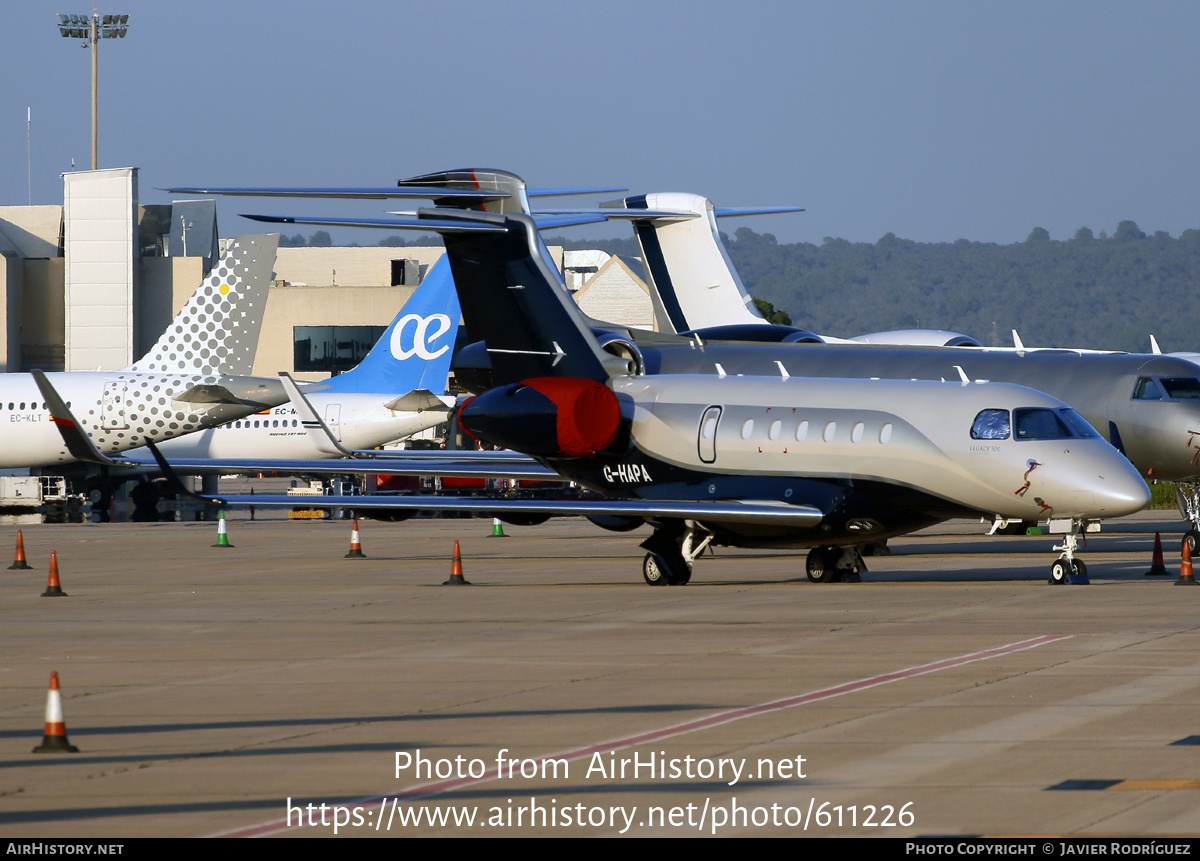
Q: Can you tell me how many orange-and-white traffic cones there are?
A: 2